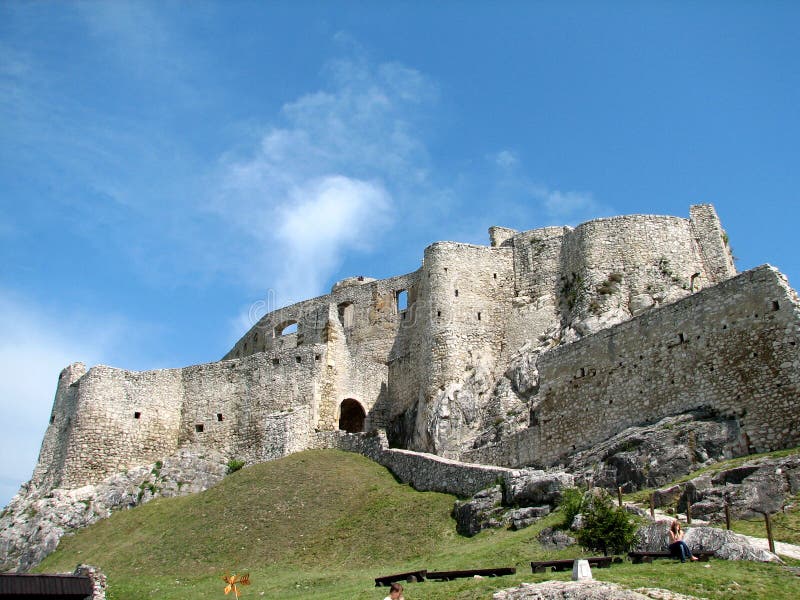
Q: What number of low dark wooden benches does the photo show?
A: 4